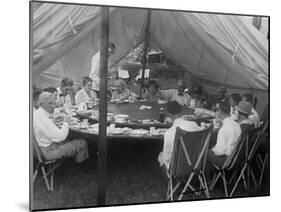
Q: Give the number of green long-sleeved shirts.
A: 0